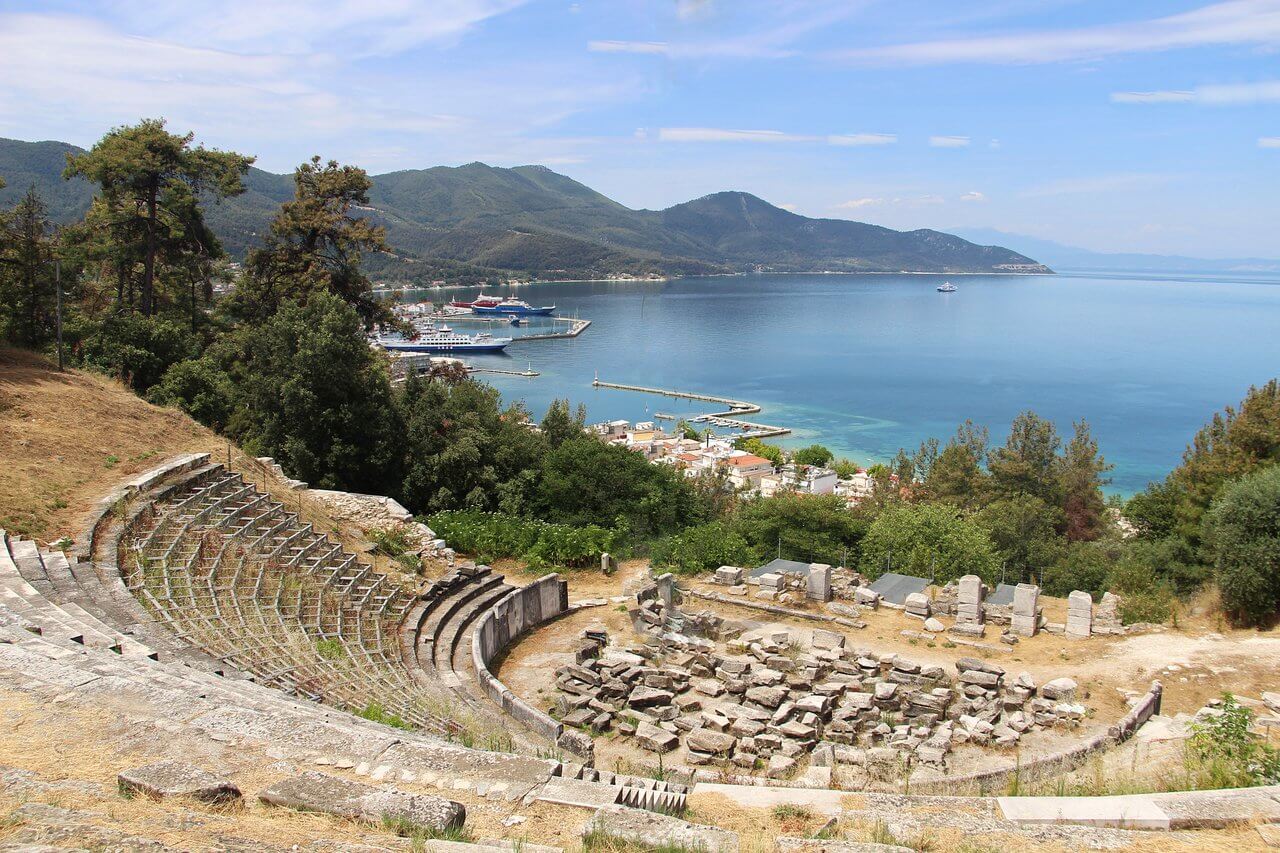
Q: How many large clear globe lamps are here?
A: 0